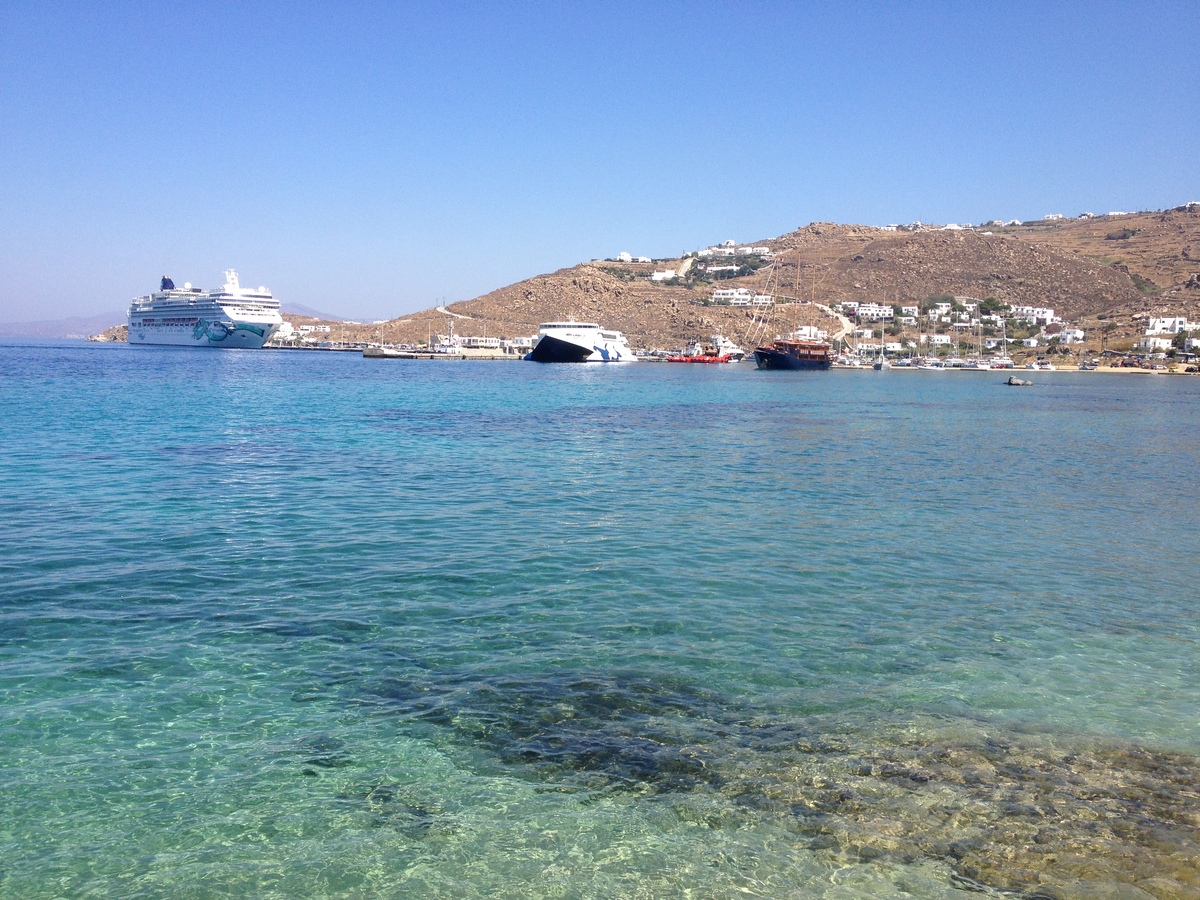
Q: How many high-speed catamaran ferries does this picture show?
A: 1